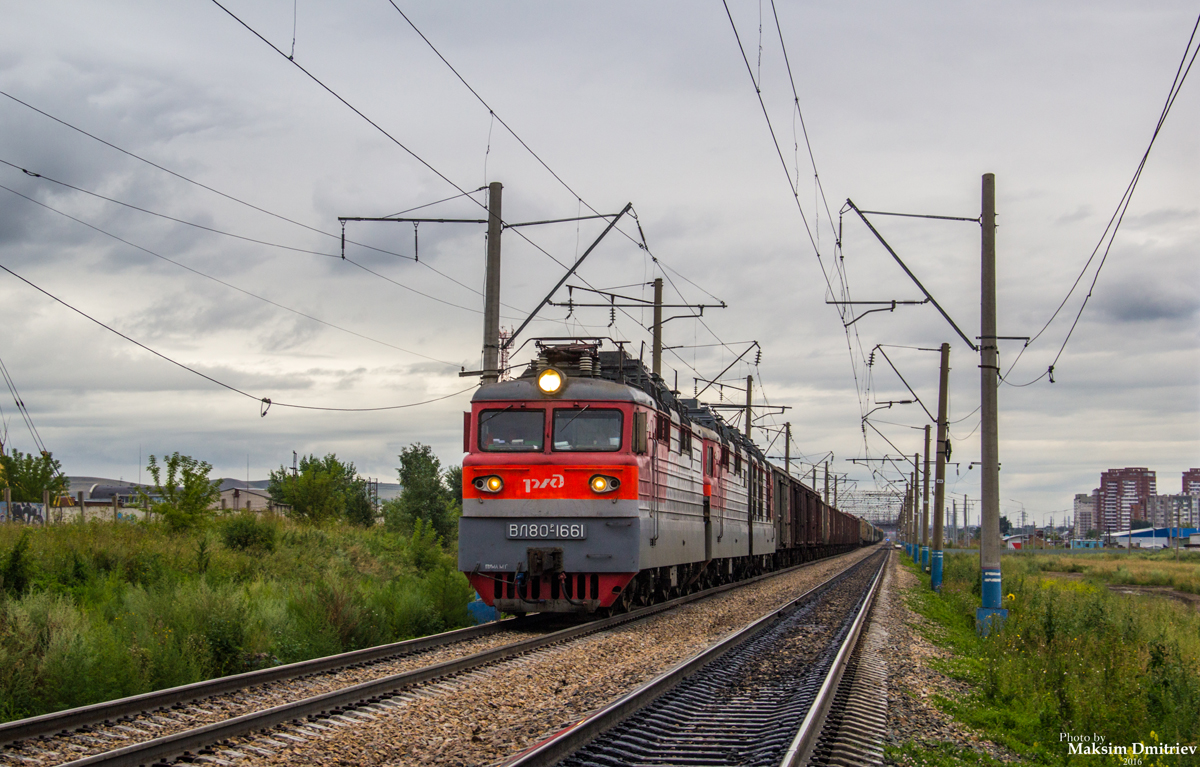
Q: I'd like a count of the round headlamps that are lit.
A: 3